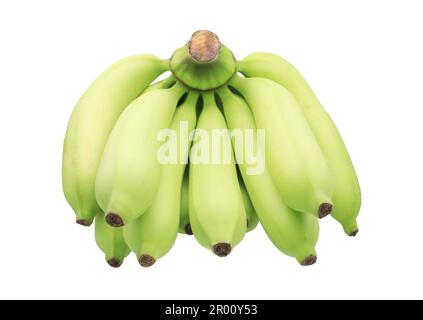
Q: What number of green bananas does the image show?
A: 10